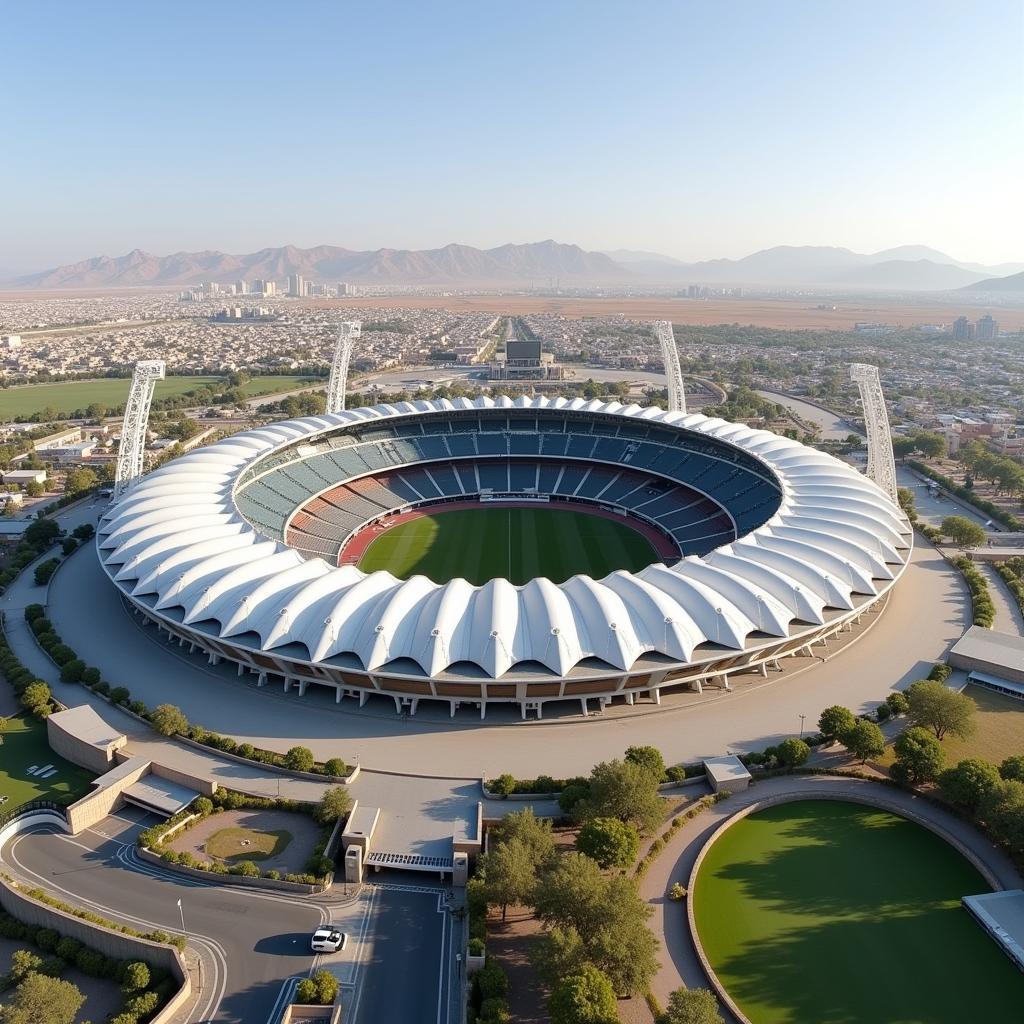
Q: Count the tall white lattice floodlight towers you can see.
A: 4